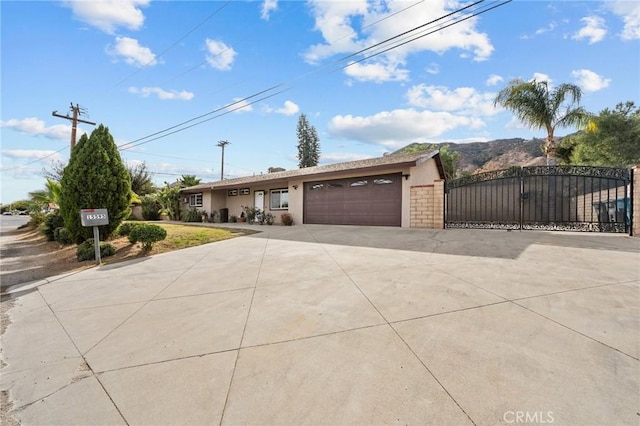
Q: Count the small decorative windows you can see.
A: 4